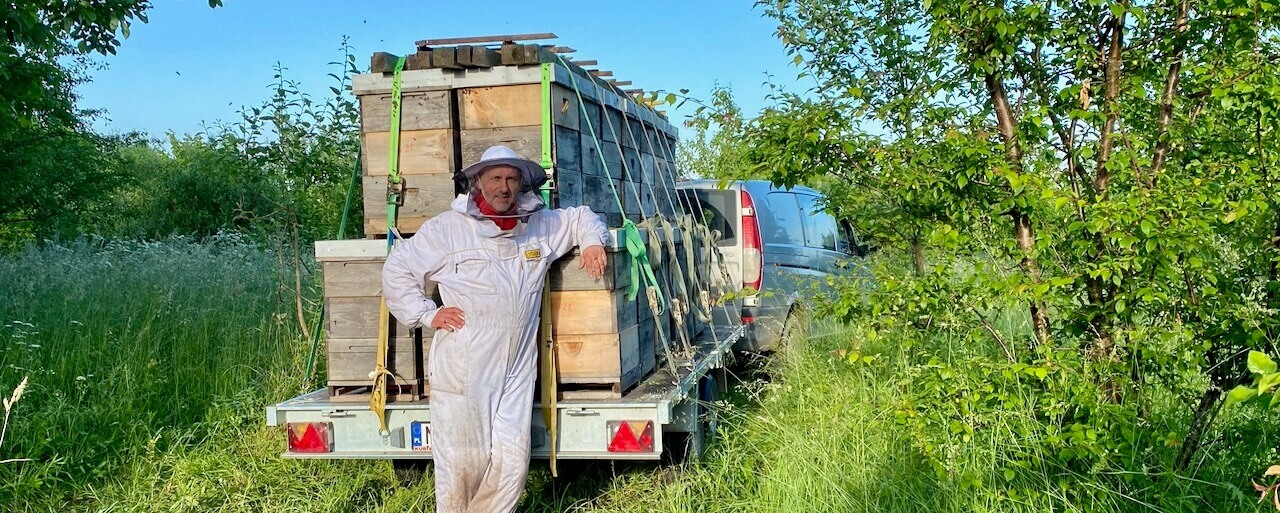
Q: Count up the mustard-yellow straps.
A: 2